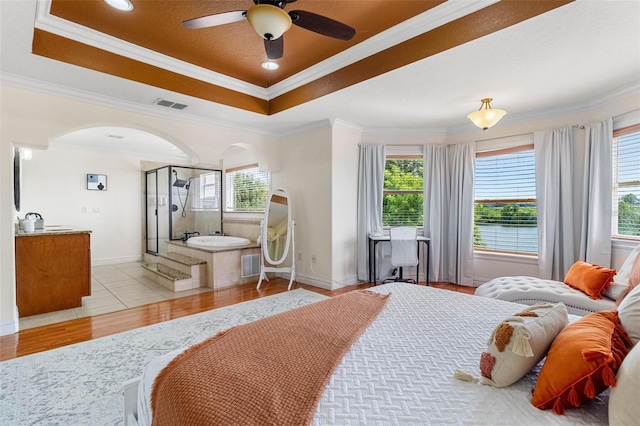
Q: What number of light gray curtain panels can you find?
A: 5